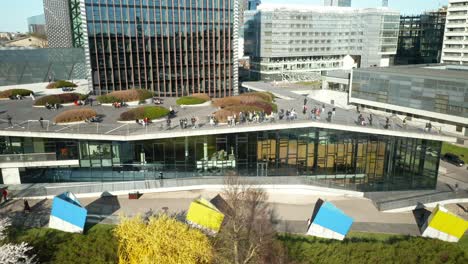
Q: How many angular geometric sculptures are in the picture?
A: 4